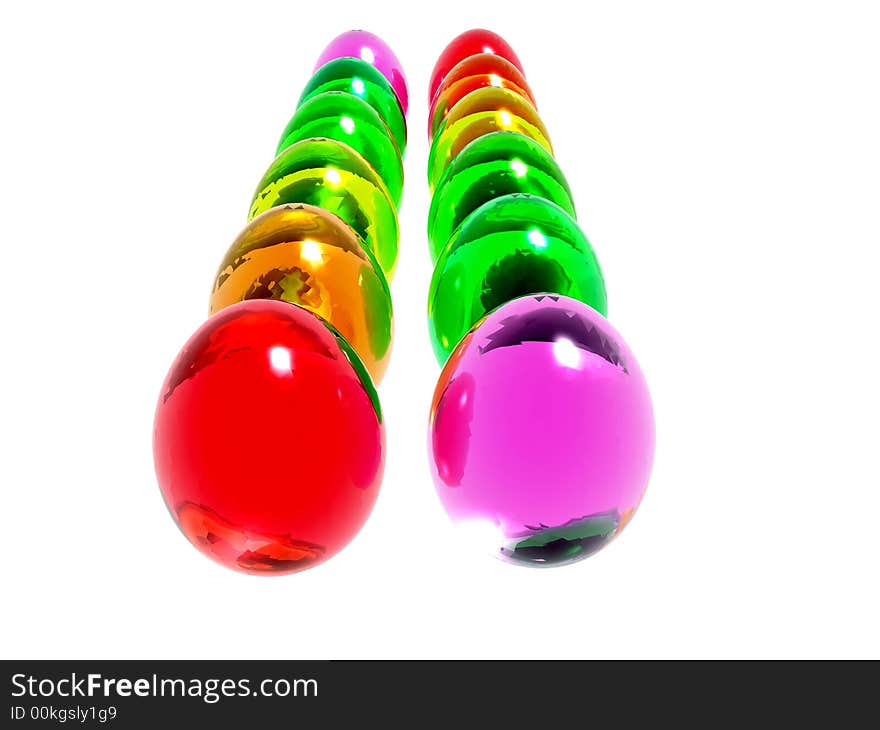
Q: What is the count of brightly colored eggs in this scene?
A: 12